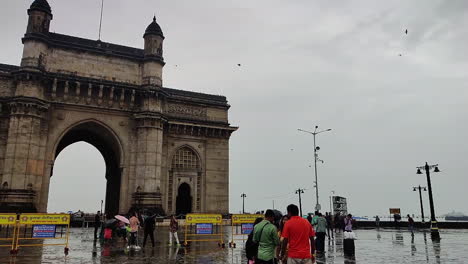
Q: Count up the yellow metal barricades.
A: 4